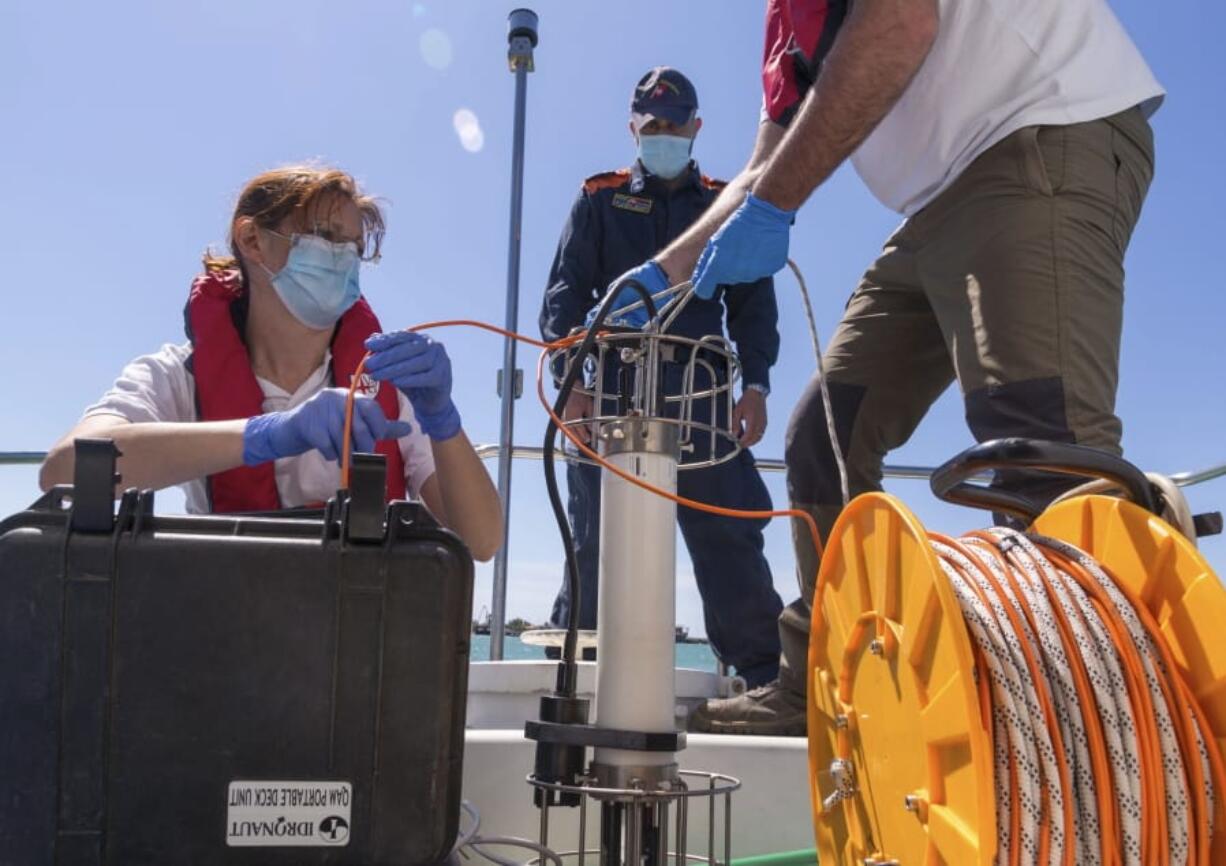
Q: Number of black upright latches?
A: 2